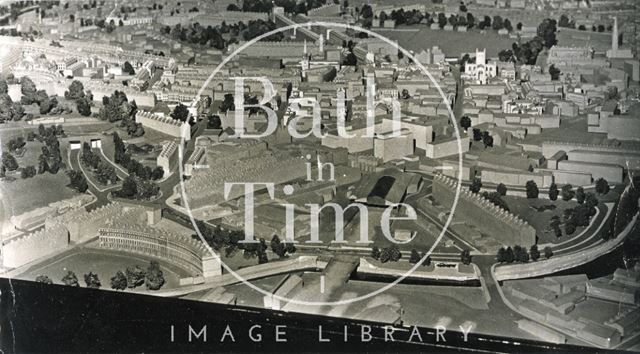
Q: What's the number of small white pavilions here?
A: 2